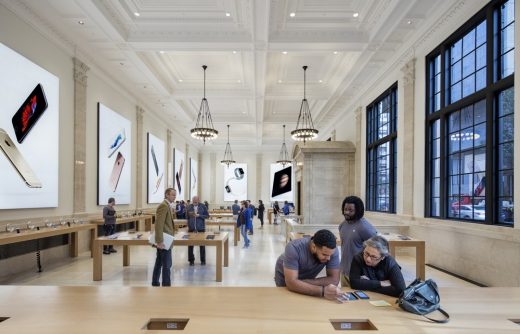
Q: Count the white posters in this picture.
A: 7